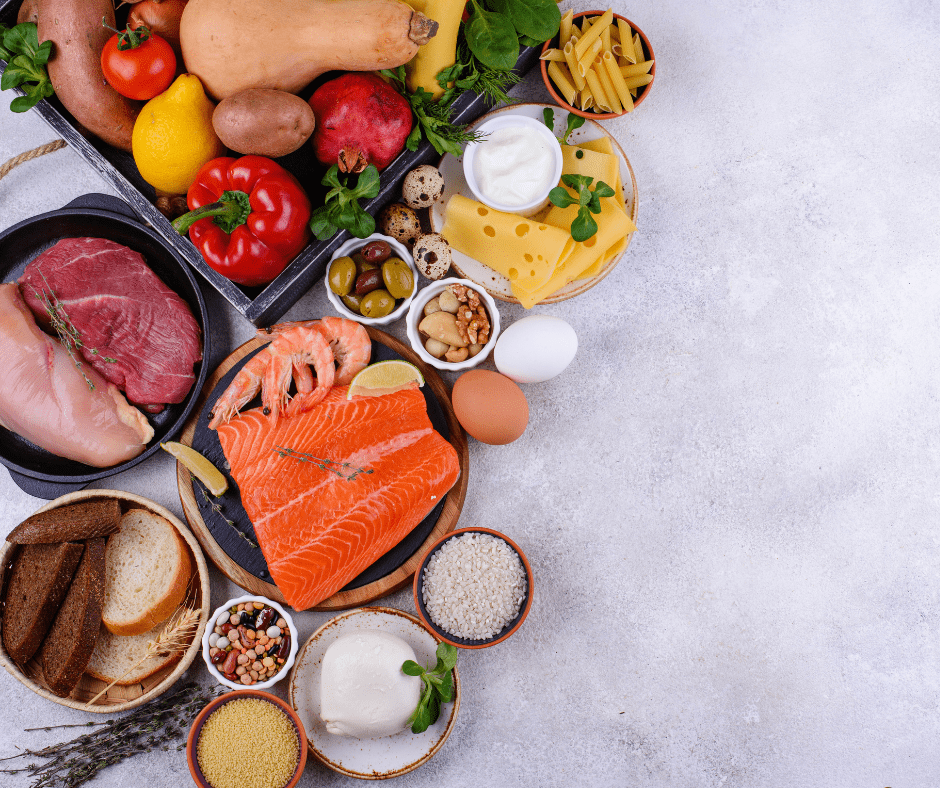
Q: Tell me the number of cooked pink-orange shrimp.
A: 3